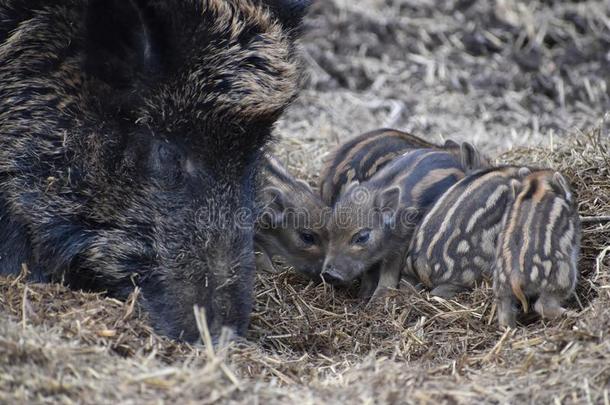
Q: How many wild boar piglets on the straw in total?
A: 5